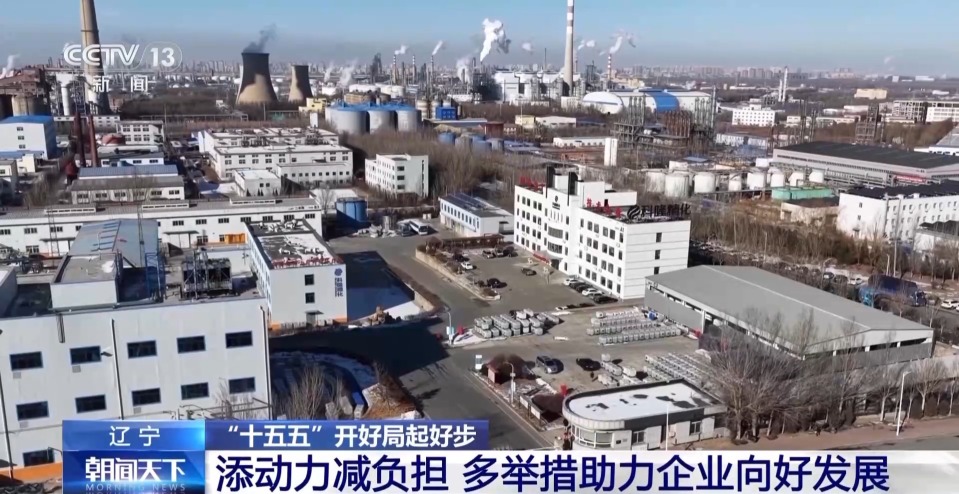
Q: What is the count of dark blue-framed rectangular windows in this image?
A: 11